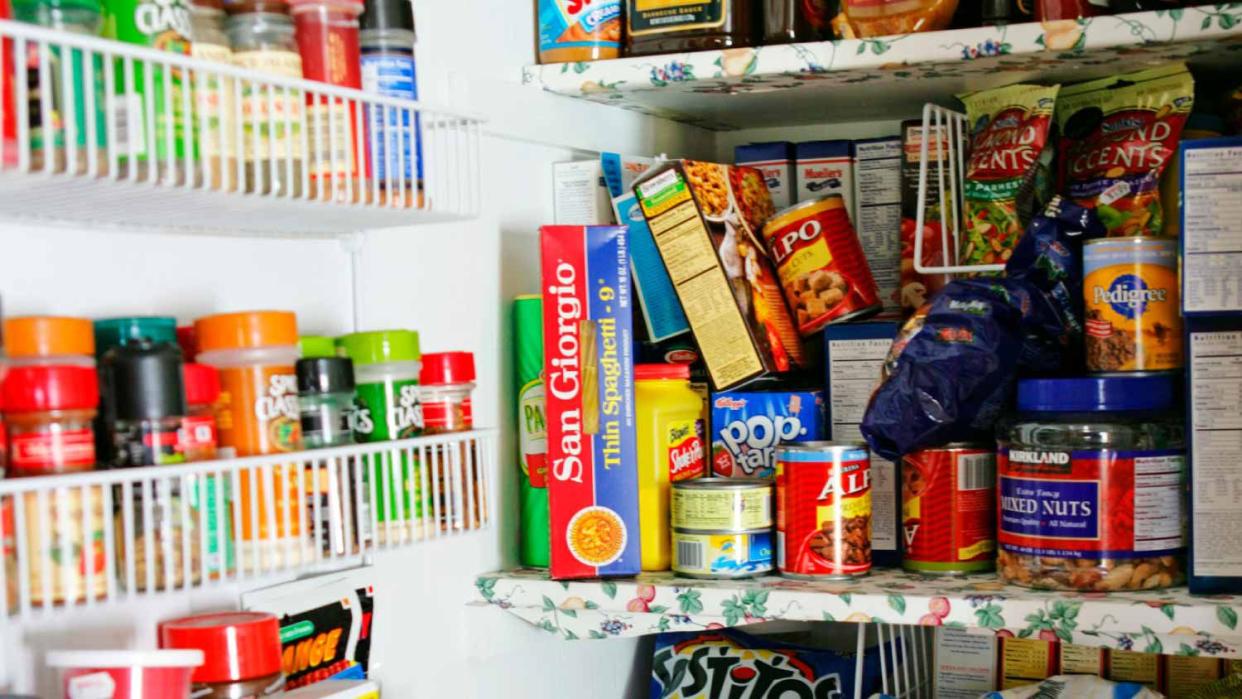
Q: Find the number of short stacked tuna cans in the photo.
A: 2